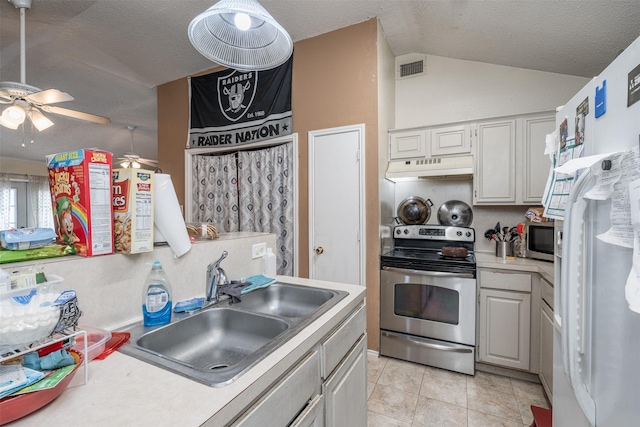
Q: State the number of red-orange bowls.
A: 1